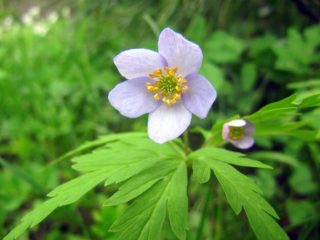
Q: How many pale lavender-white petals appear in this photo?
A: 5